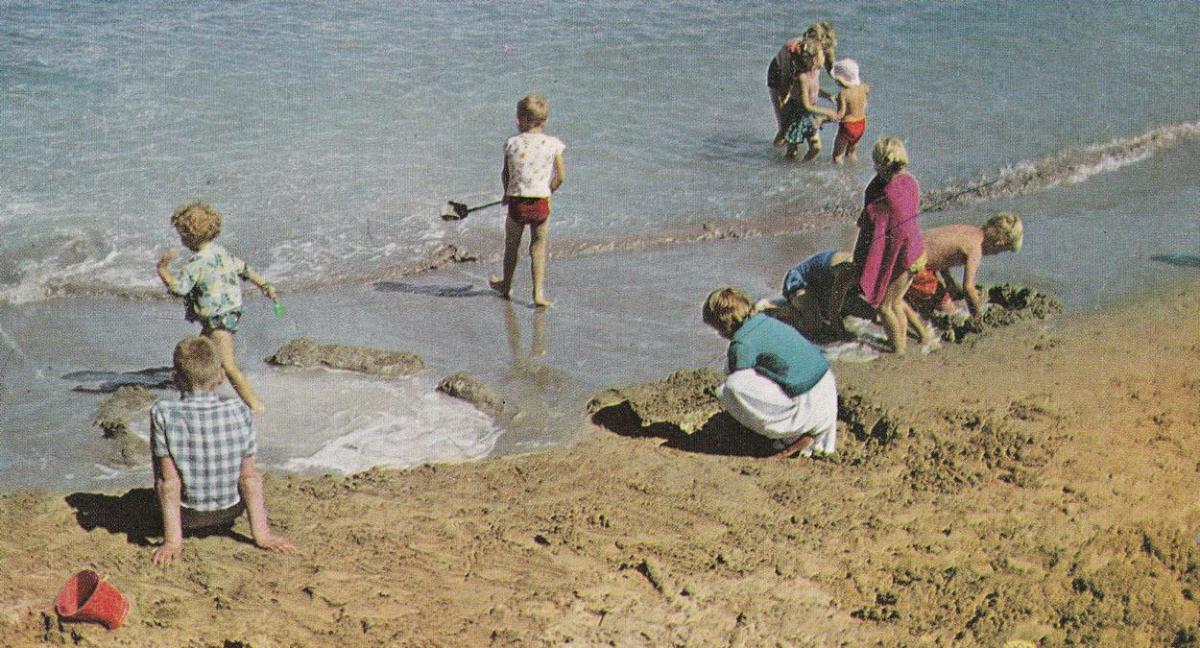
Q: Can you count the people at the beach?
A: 10